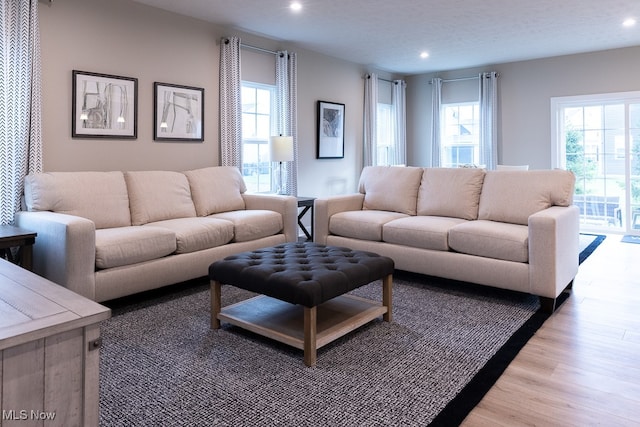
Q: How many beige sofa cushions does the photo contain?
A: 12